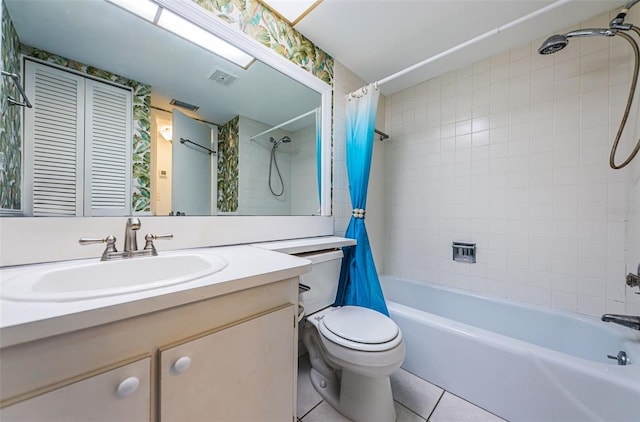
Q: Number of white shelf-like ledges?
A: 1